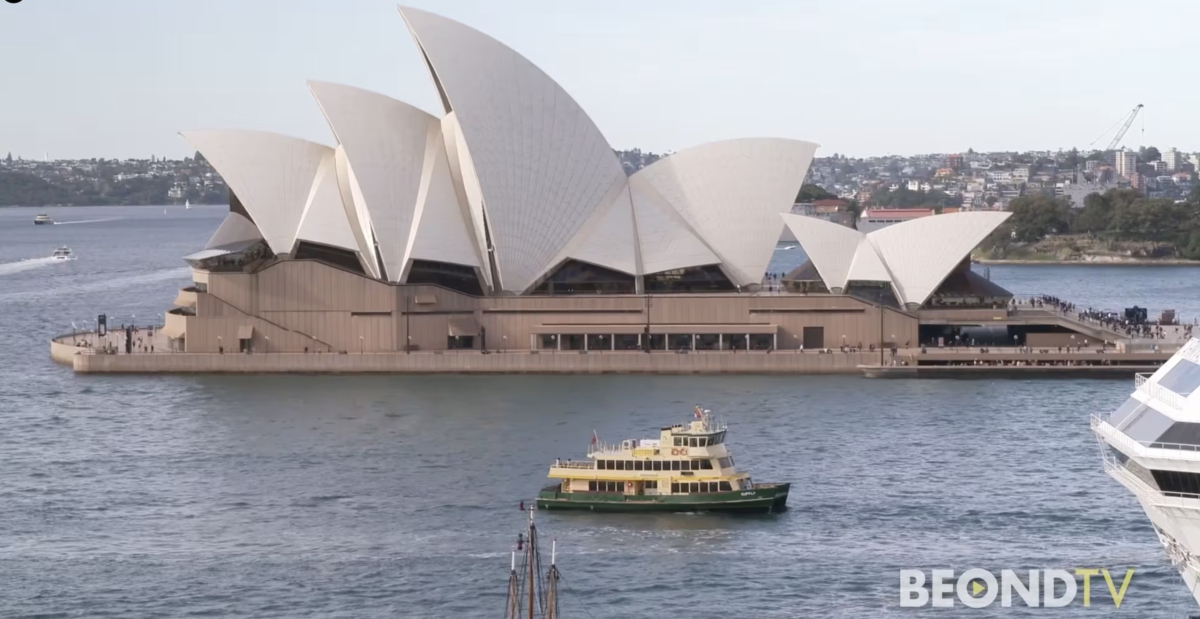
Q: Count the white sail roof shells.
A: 6